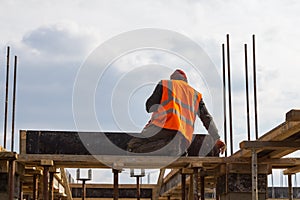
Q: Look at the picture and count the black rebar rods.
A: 6